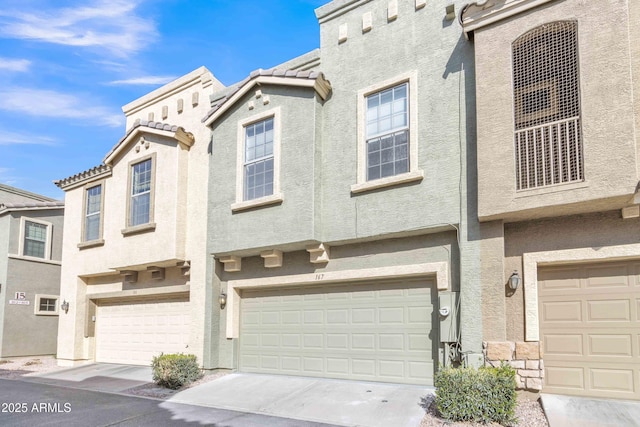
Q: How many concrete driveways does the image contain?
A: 3